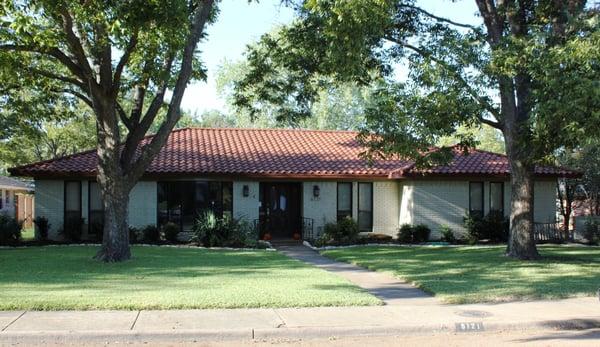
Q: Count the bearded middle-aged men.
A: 0